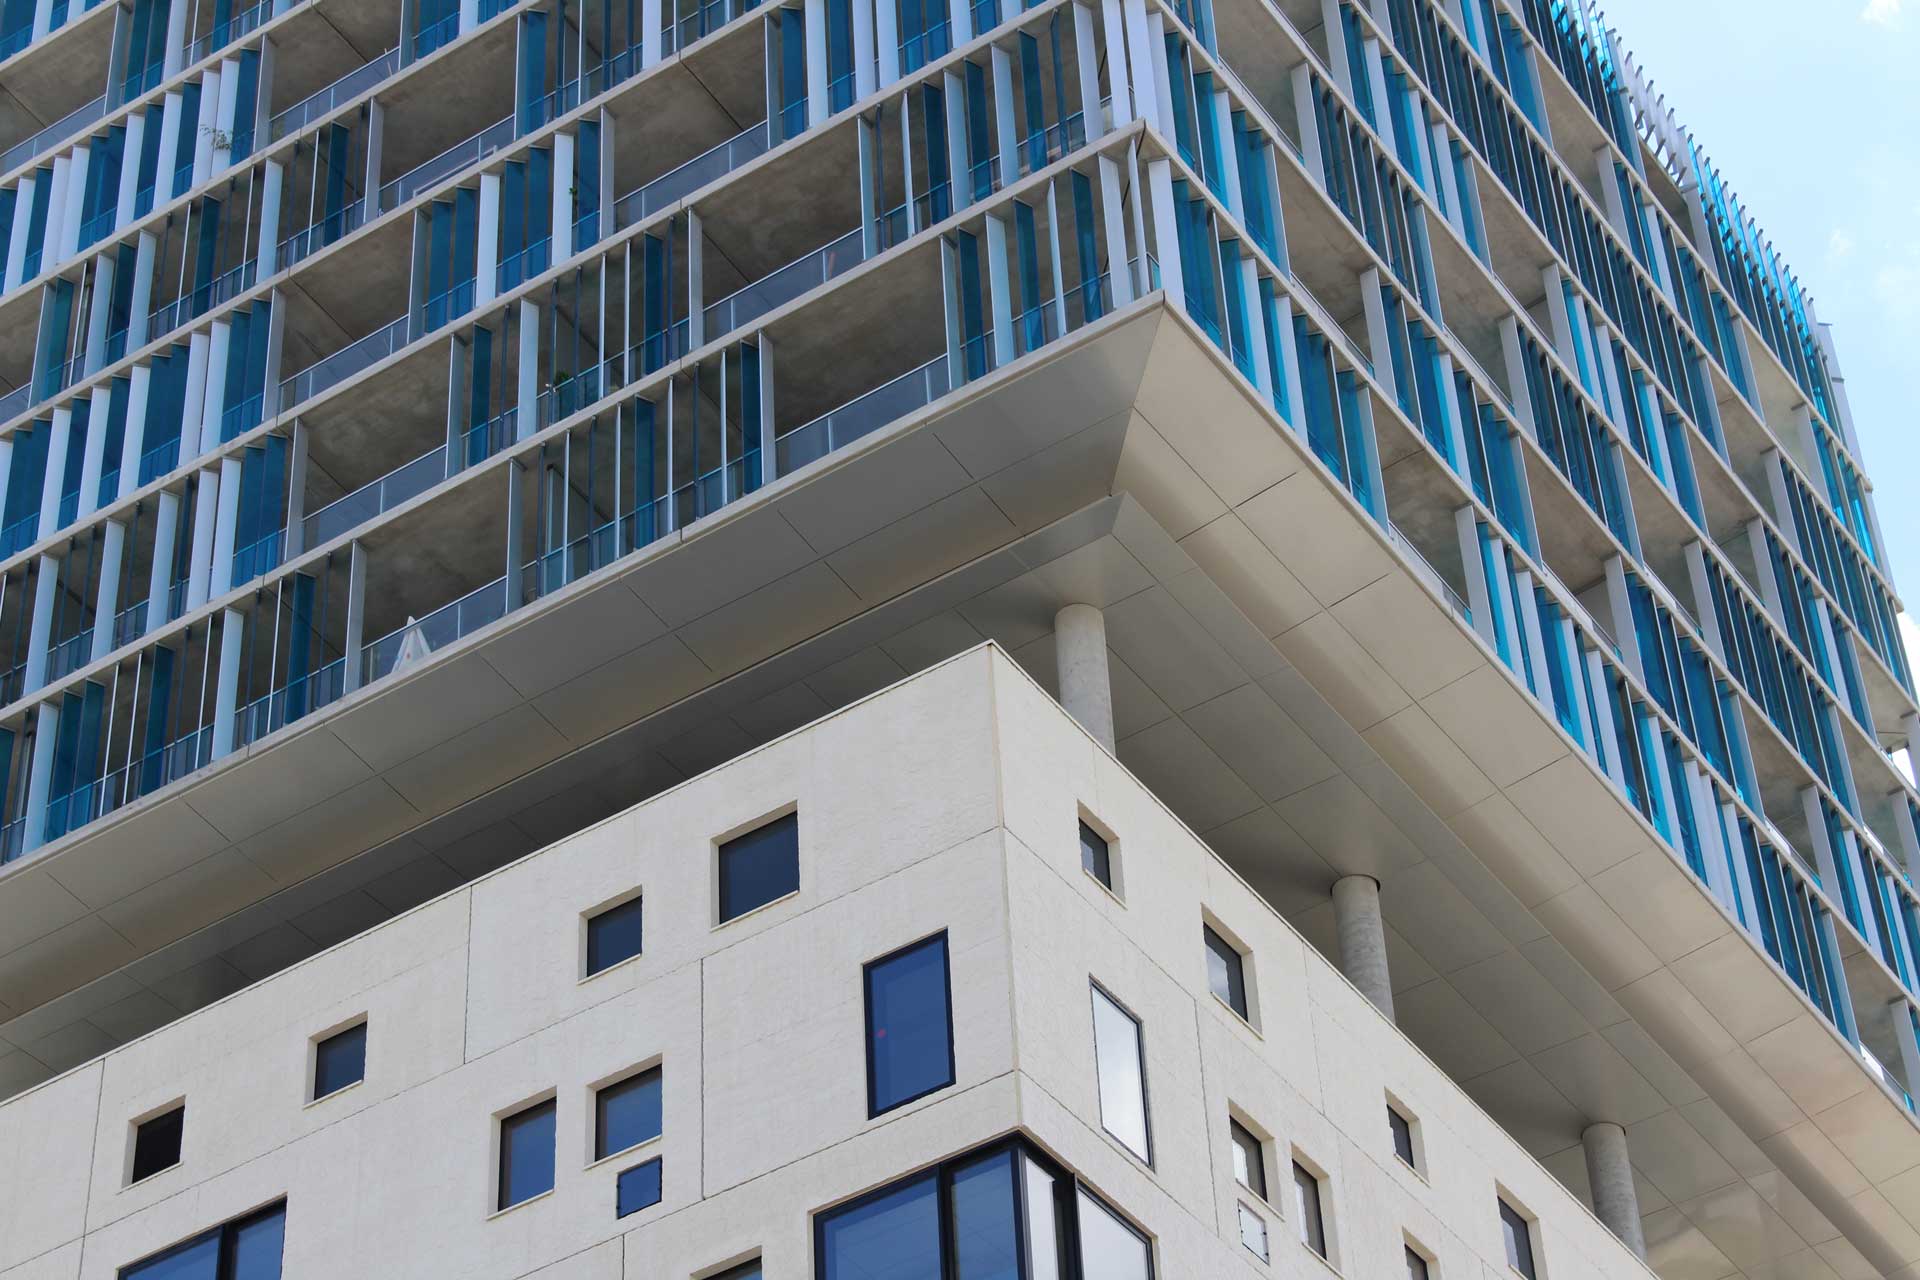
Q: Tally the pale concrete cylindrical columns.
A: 3